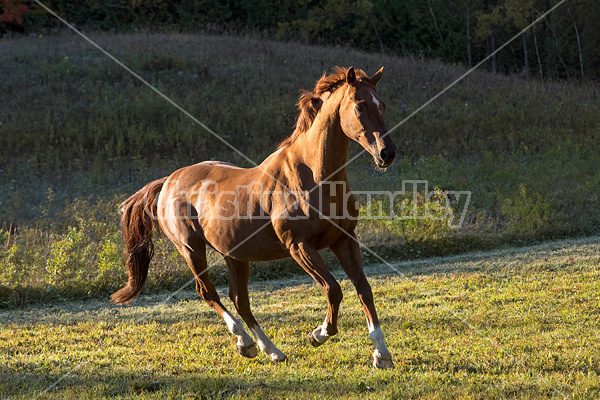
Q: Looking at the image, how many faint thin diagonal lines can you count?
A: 2